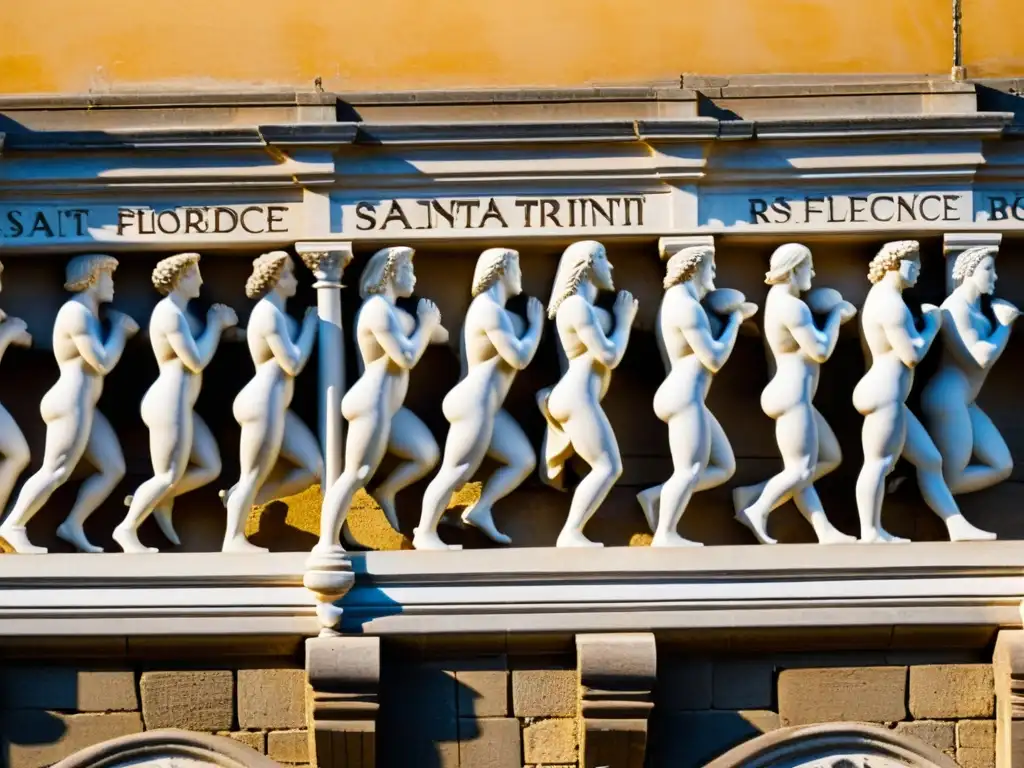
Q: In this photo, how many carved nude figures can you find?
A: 11